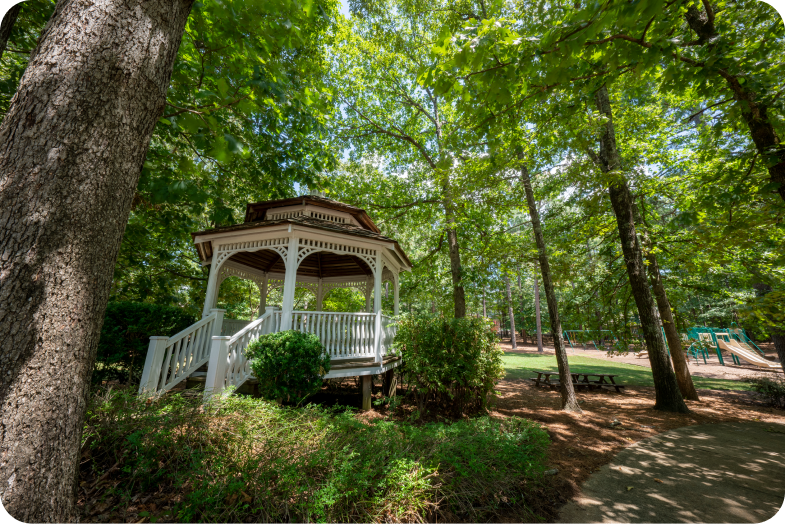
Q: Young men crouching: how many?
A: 0